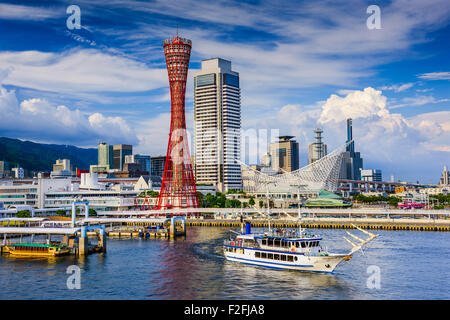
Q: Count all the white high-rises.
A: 1